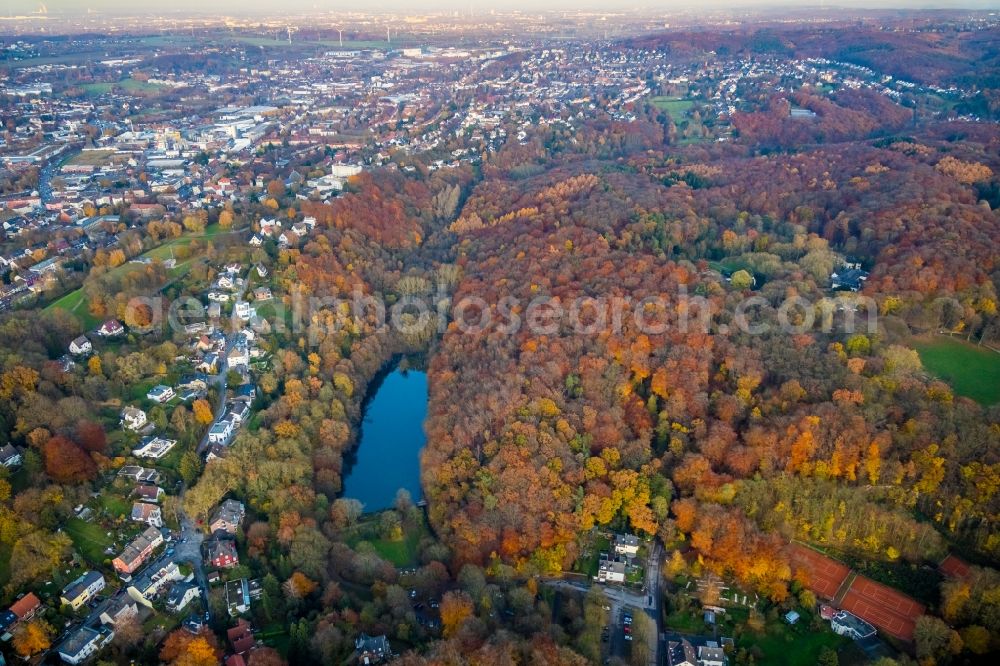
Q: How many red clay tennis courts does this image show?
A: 5